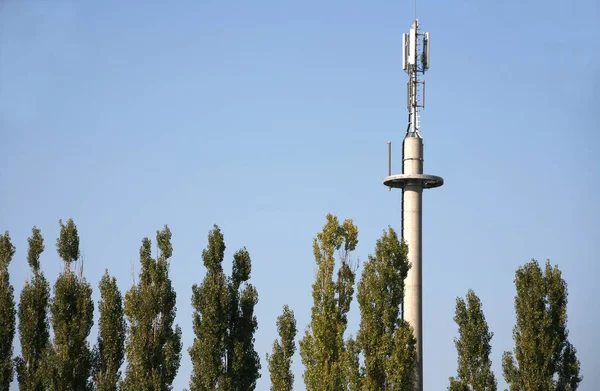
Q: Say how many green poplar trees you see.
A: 11